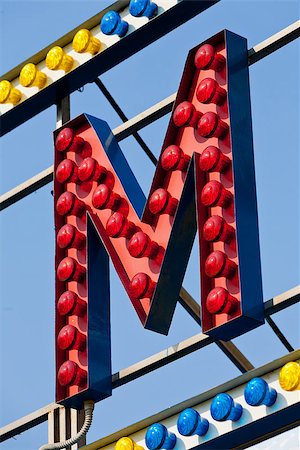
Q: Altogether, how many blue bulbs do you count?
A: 6